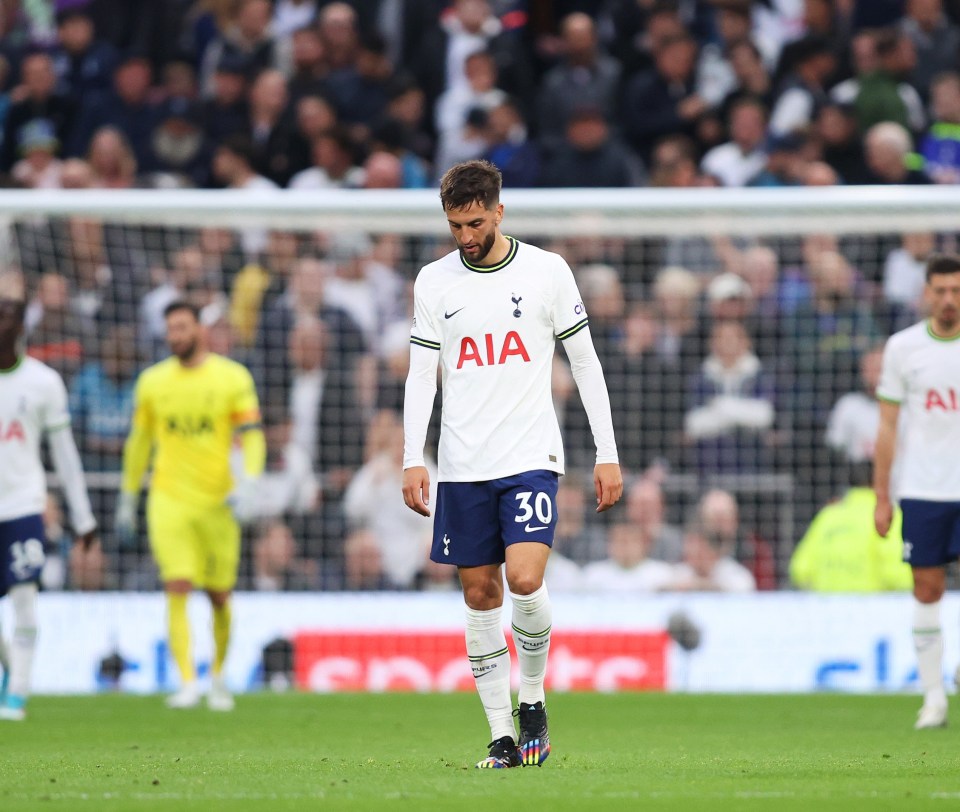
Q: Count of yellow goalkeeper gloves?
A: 0